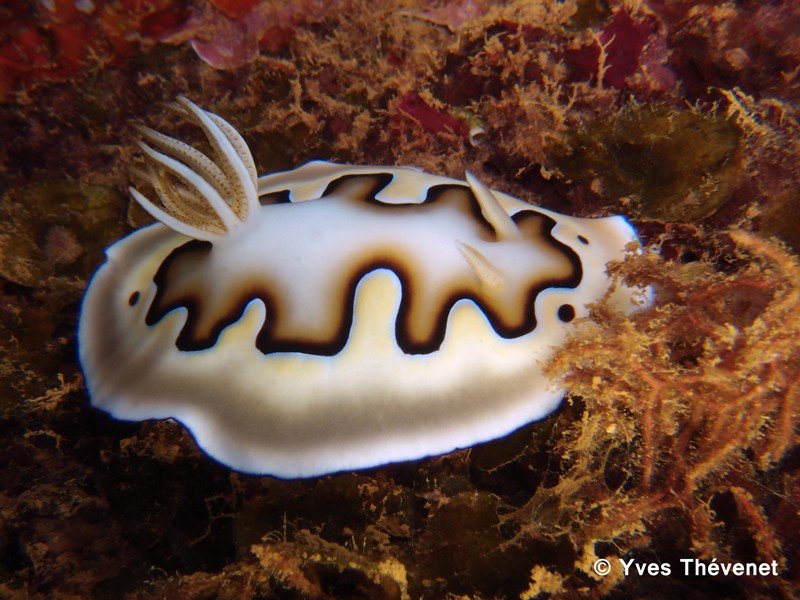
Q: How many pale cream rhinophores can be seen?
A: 2